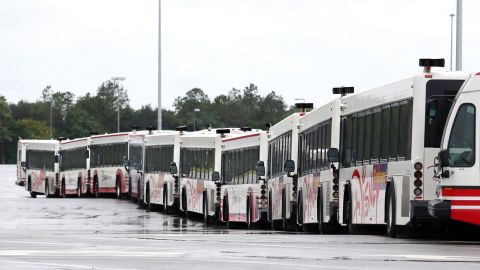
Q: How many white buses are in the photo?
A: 12